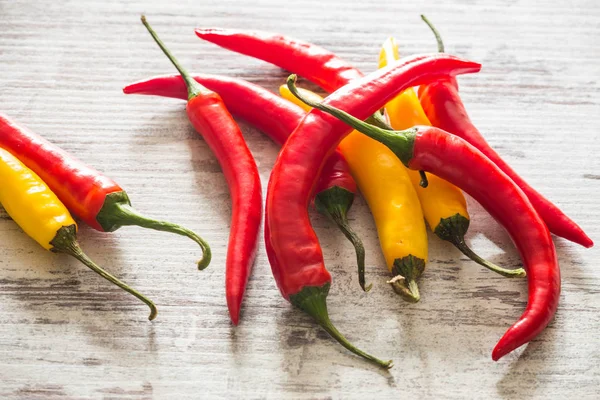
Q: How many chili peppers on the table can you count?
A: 10